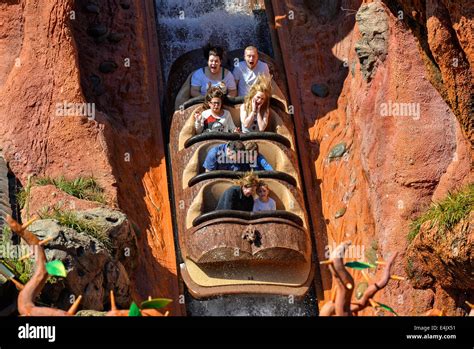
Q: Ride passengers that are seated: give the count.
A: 8